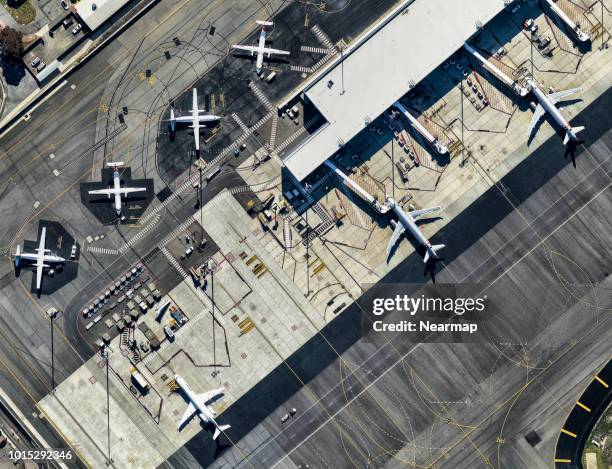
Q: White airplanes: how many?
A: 7